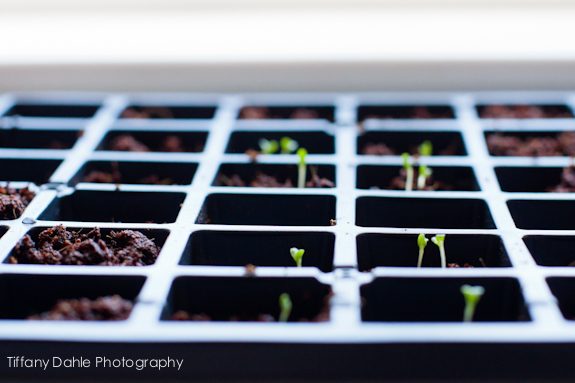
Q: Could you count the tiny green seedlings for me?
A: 11